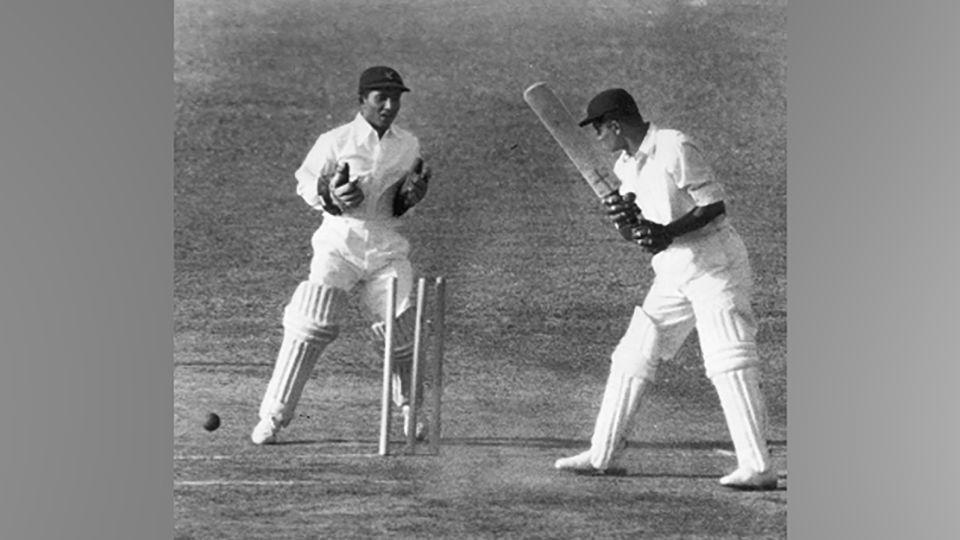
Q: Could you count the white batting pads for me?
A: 4